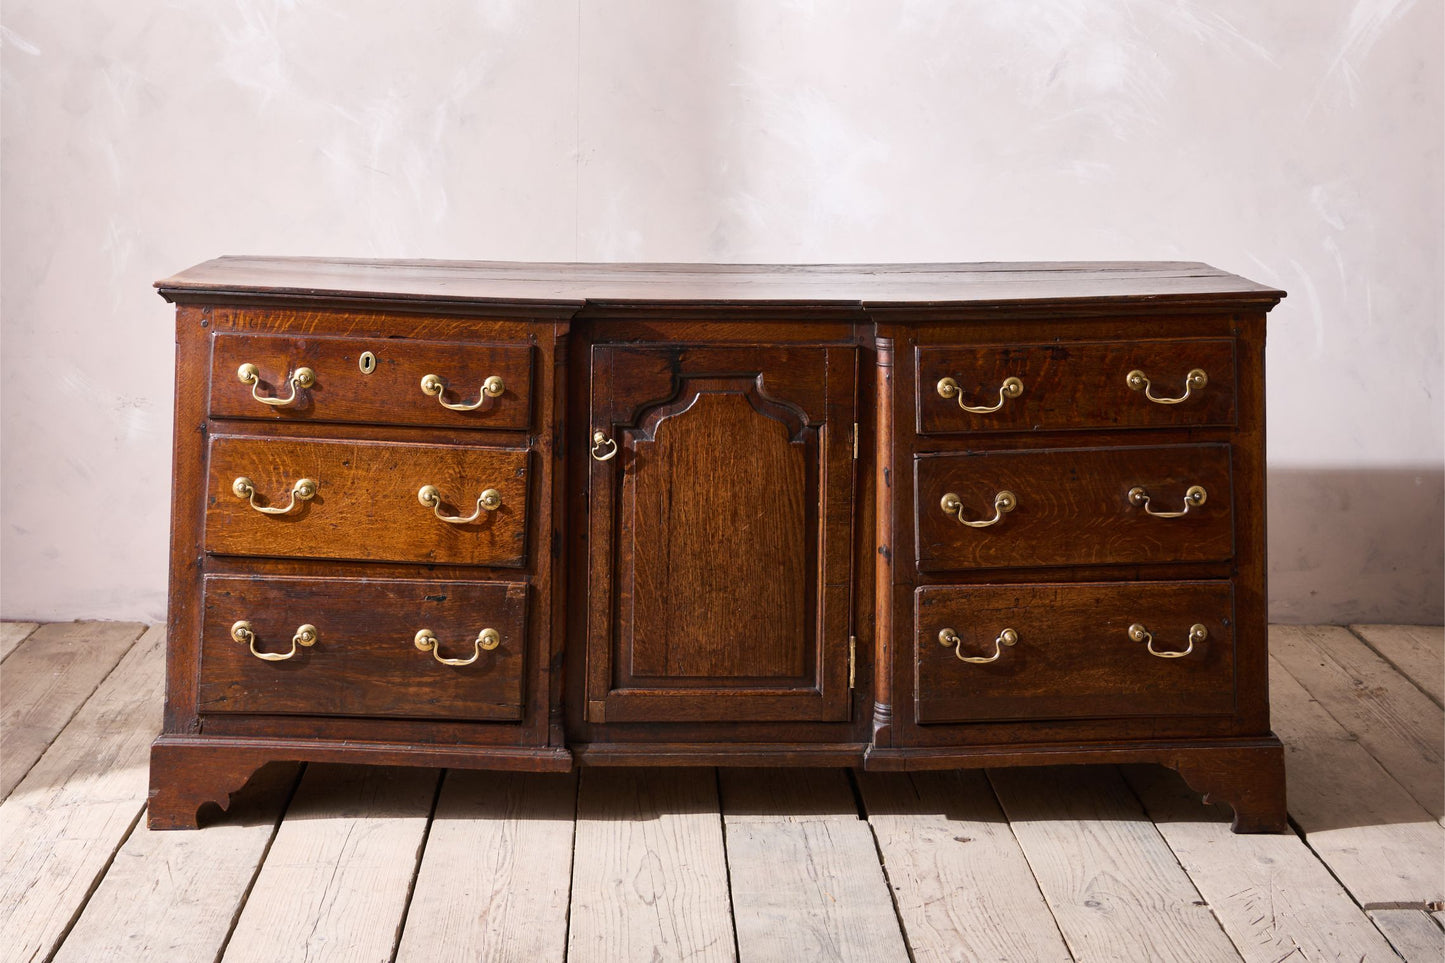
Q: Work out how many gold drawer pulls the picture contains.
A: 12